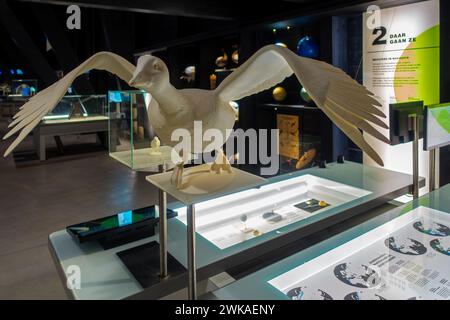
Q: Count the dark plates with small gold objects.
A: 1